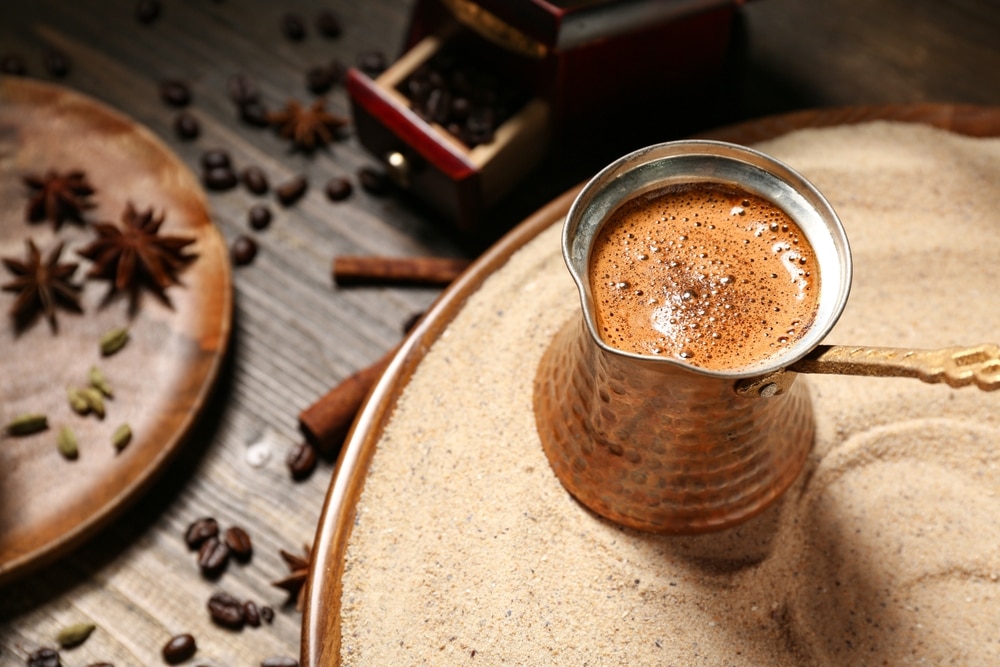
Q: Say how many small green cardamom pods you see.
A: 8